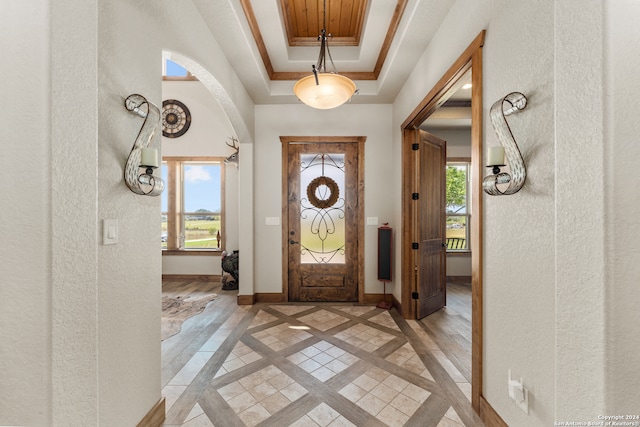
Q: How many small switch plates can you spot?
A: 3